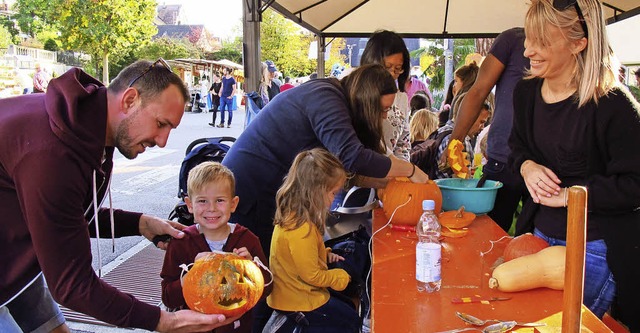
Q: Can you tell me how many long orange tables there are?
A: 1